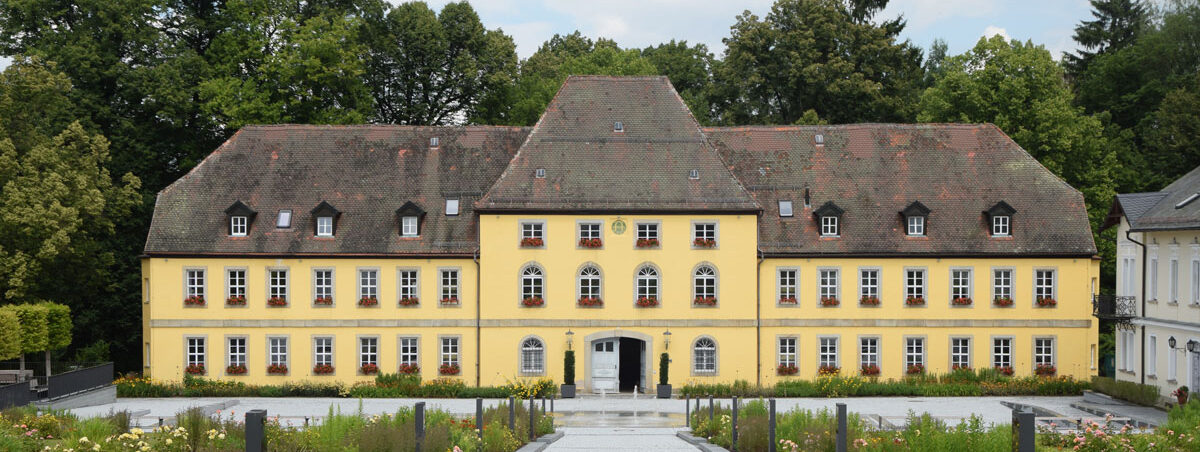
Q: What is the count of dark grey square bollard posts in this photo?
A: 14